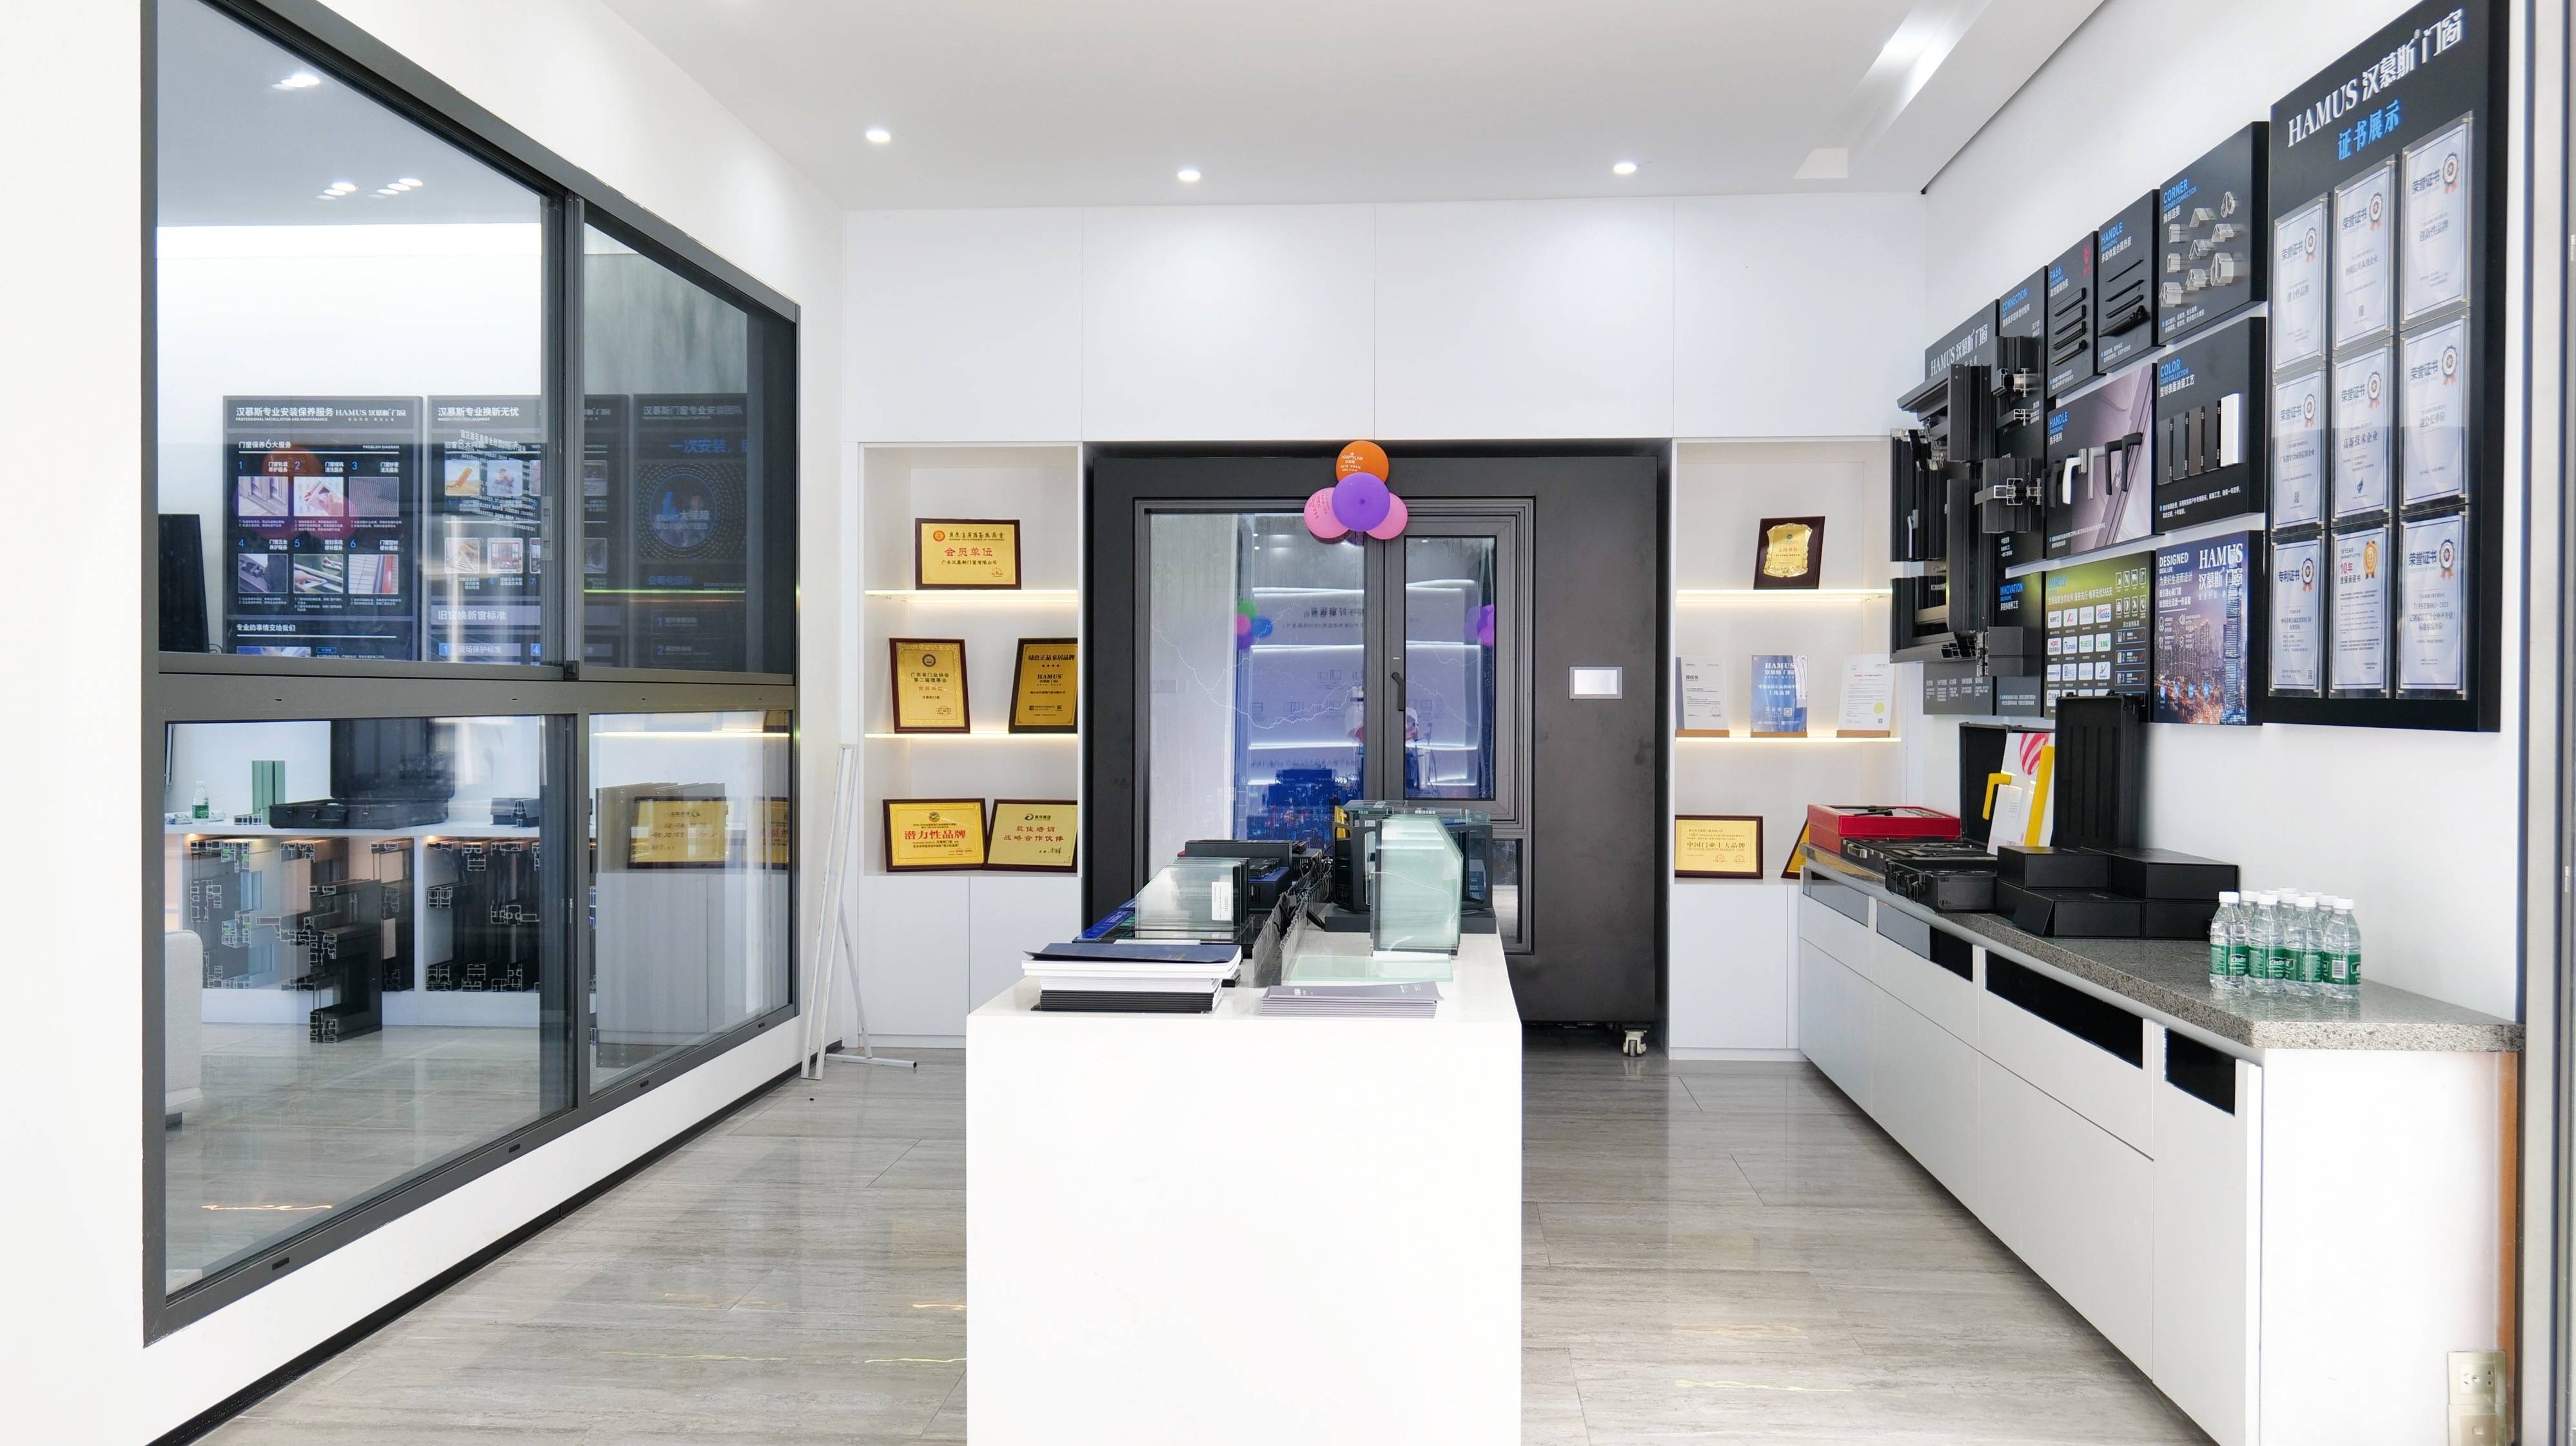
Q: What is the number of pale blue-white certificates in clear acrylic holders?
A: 9